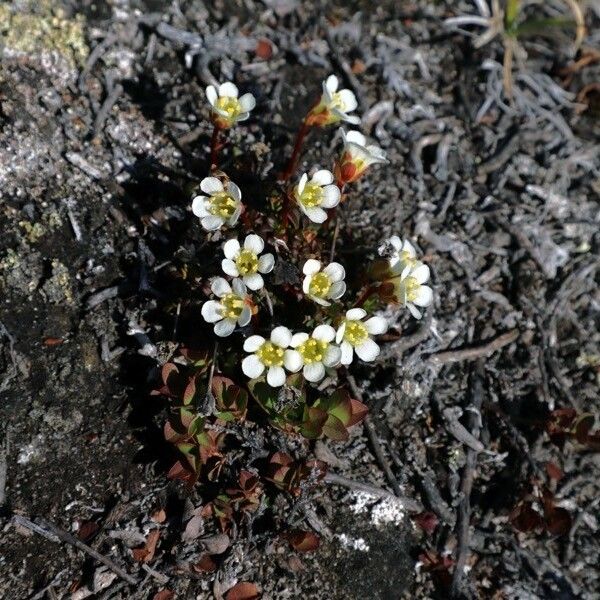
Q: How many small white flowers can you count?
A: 13